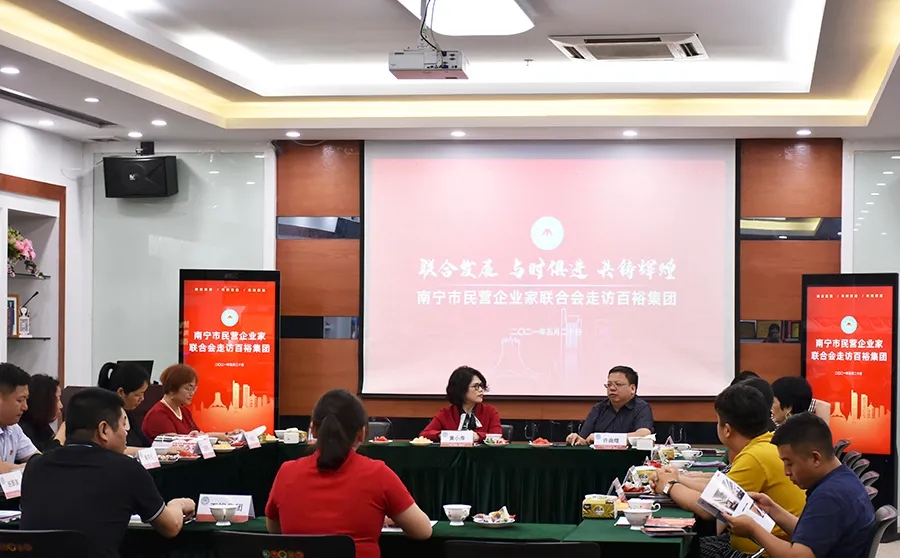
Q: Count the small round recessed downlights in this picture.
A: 9